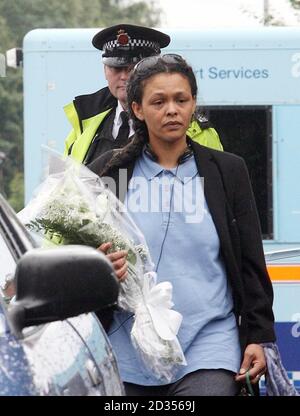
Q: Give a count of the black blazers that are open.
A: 1